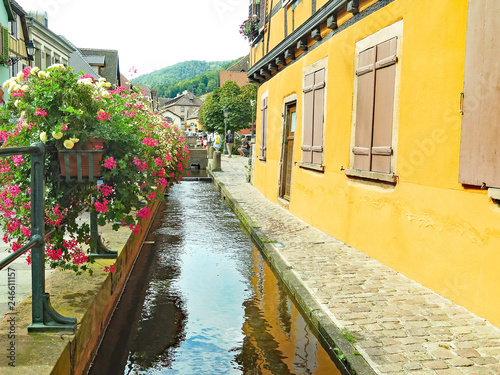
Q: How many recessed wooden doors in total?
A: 1